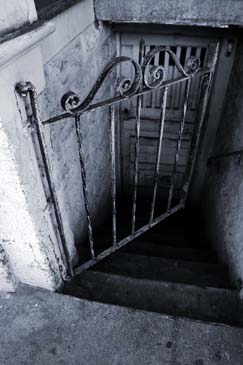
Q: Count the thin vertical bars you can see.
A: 5